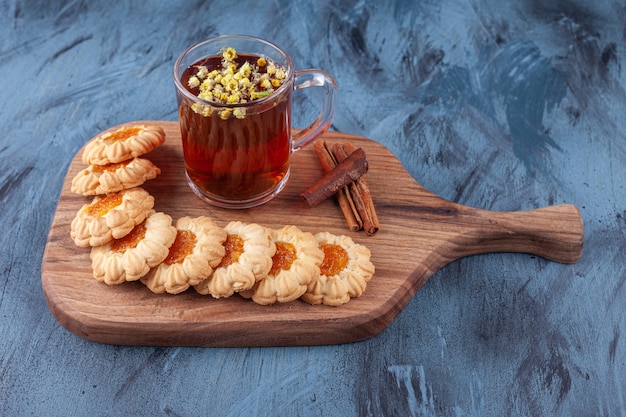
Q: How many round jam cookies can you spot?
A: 8